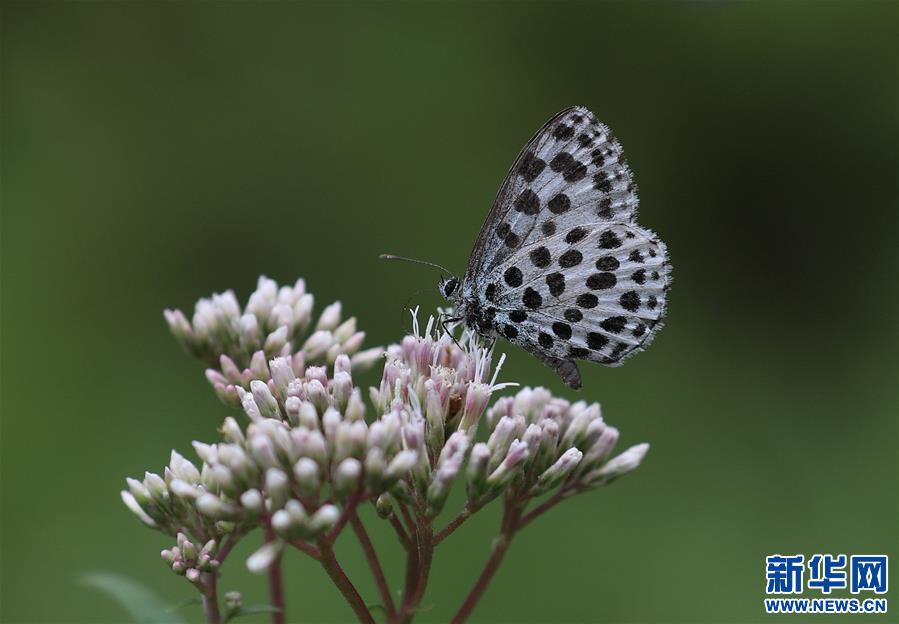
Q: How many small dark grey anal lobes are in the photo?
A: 1